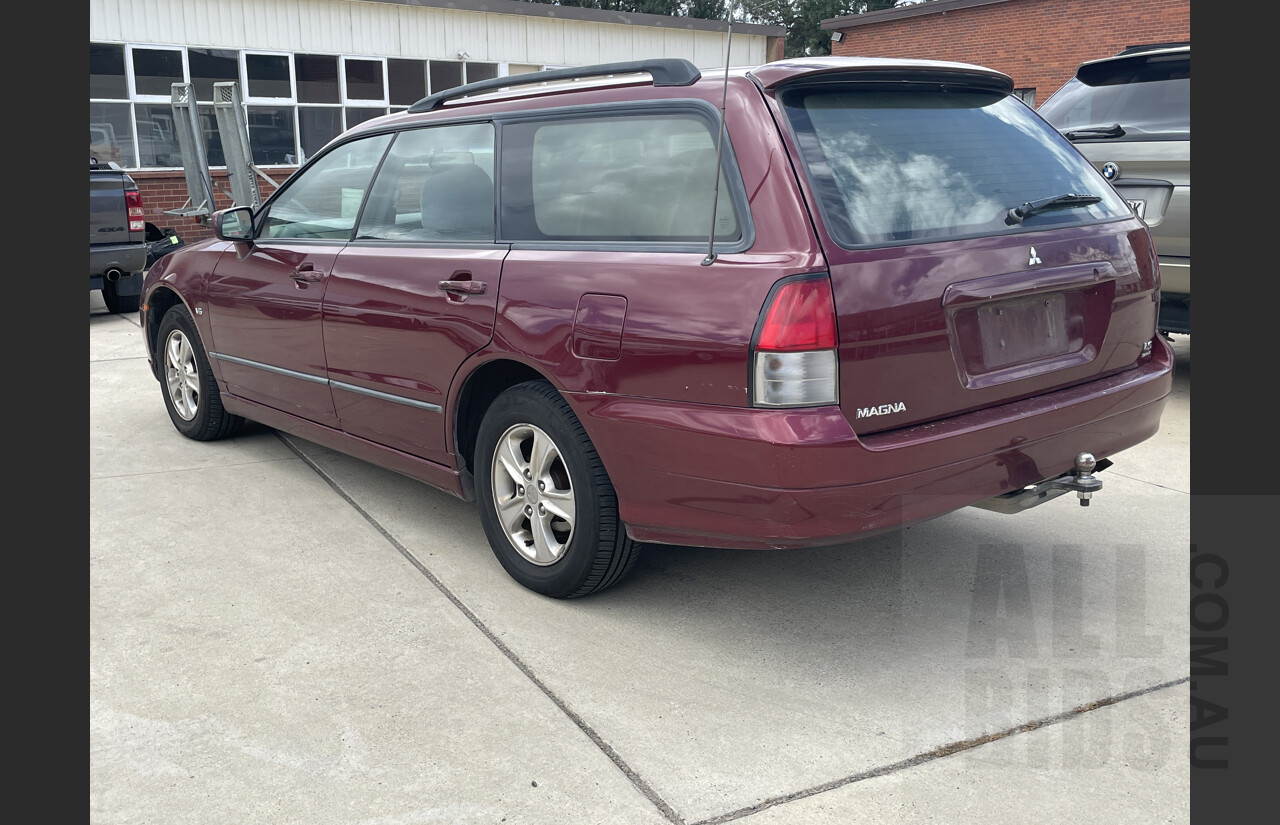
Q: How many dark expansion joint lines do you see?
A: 2